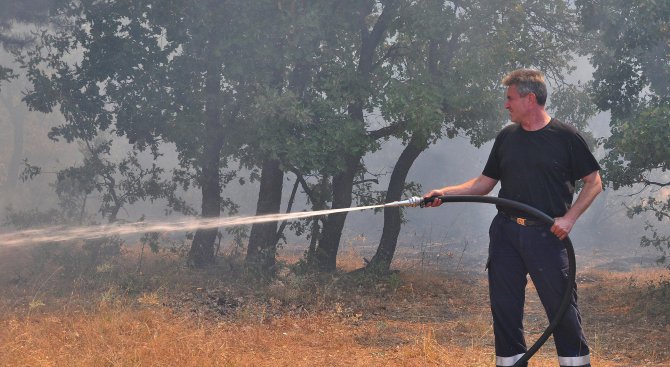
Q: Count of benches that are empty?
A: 0